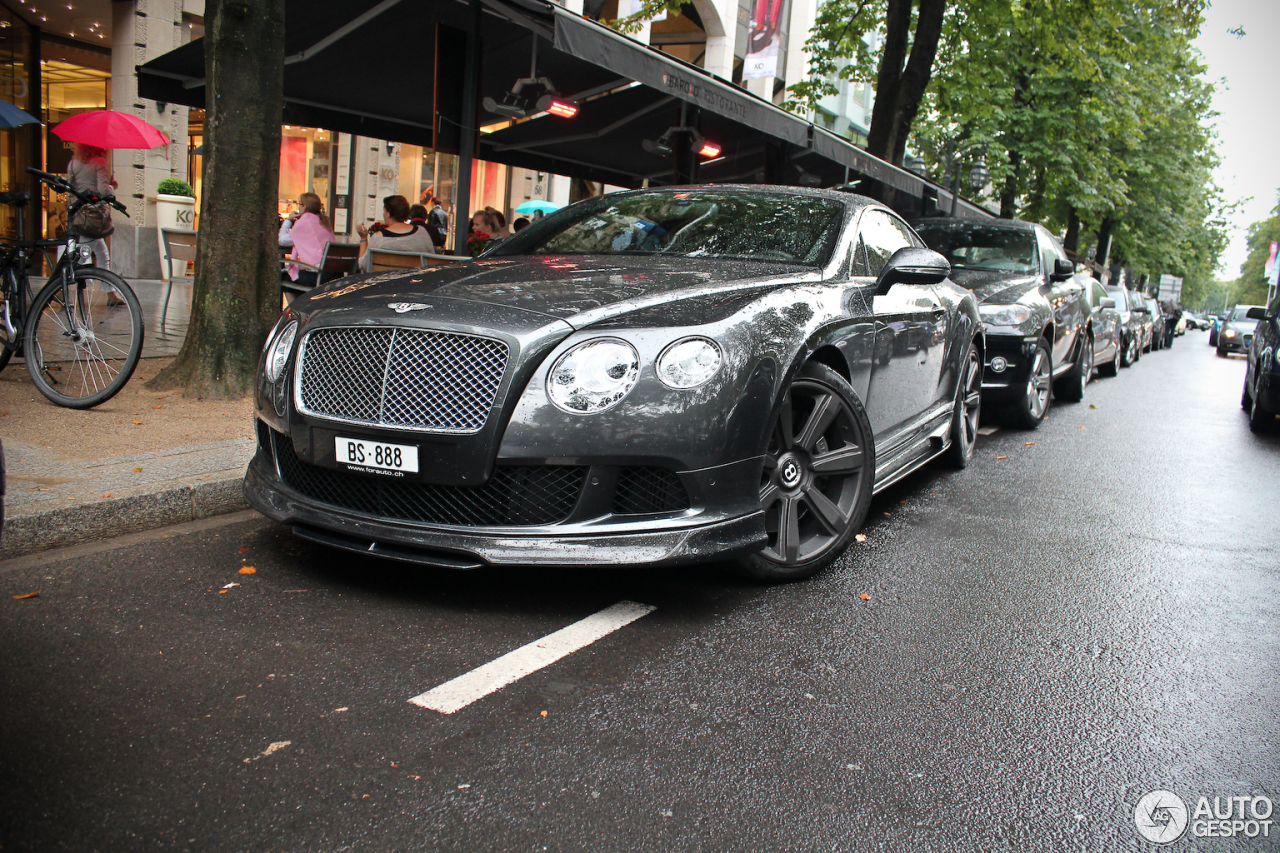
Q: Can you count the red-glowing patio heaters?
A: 2